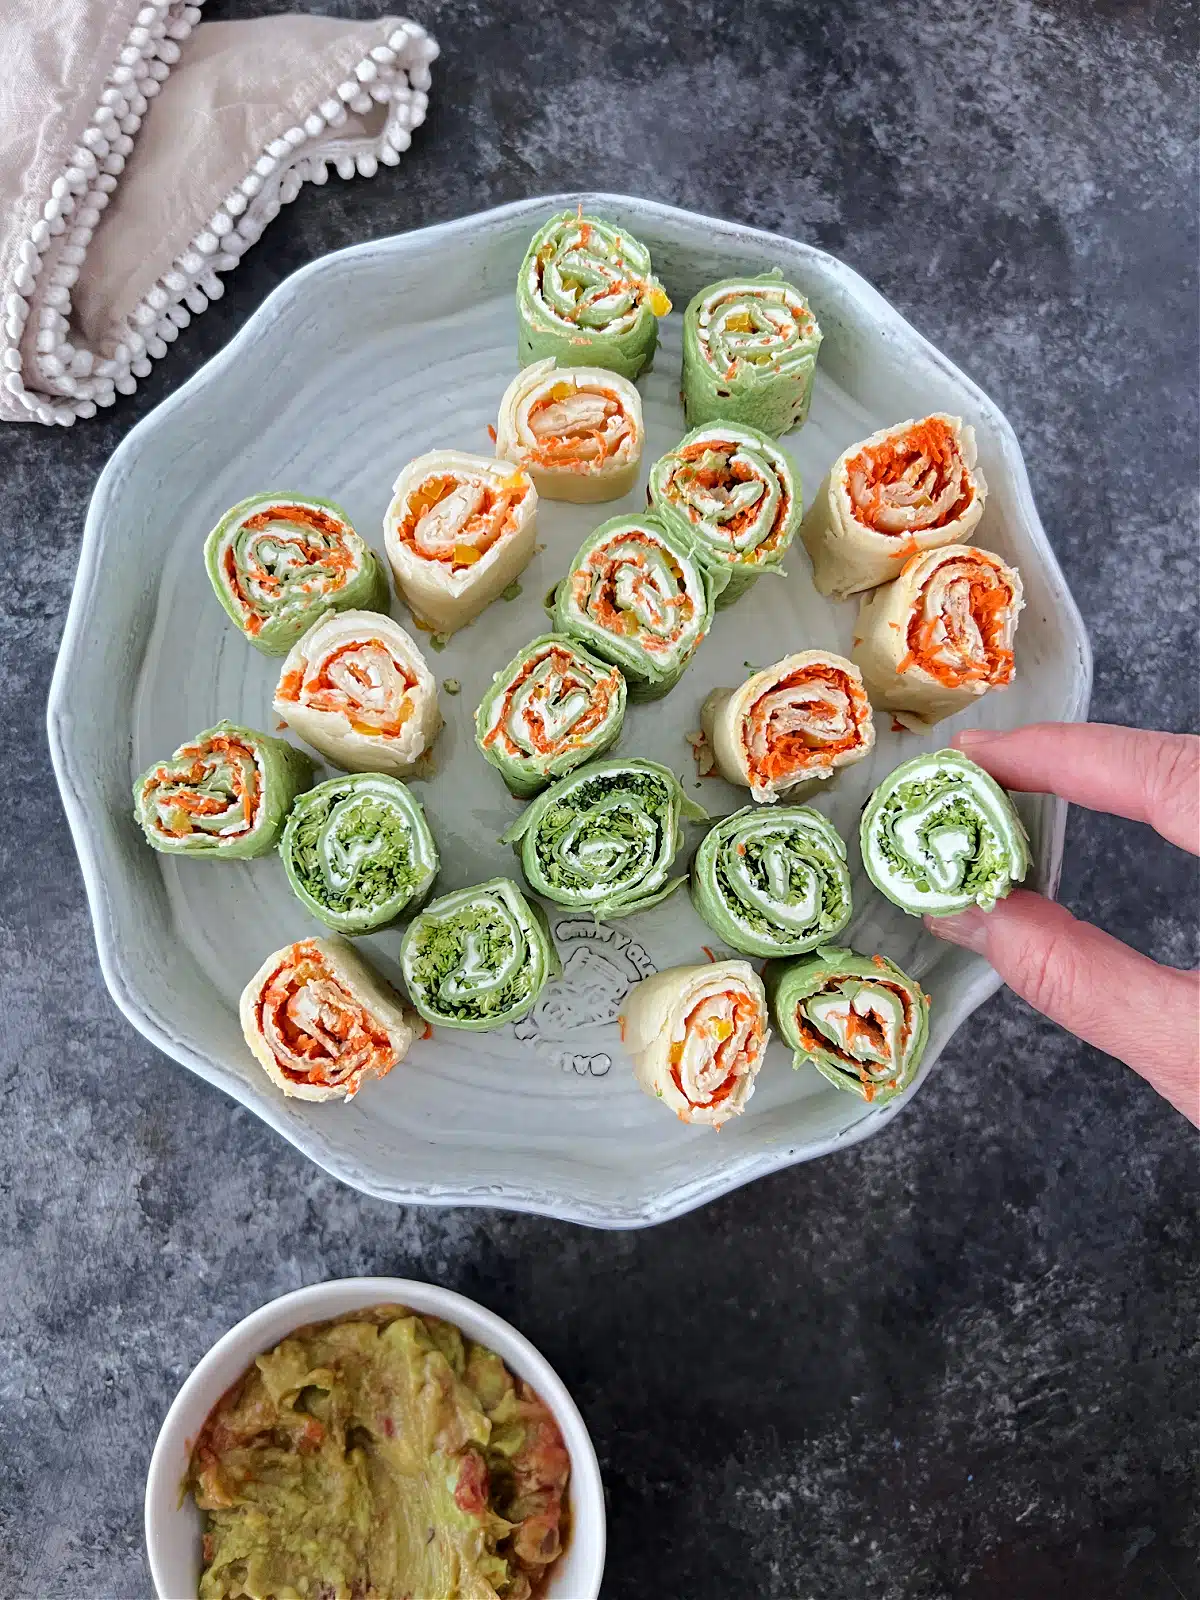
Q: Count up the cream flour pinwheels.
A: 8